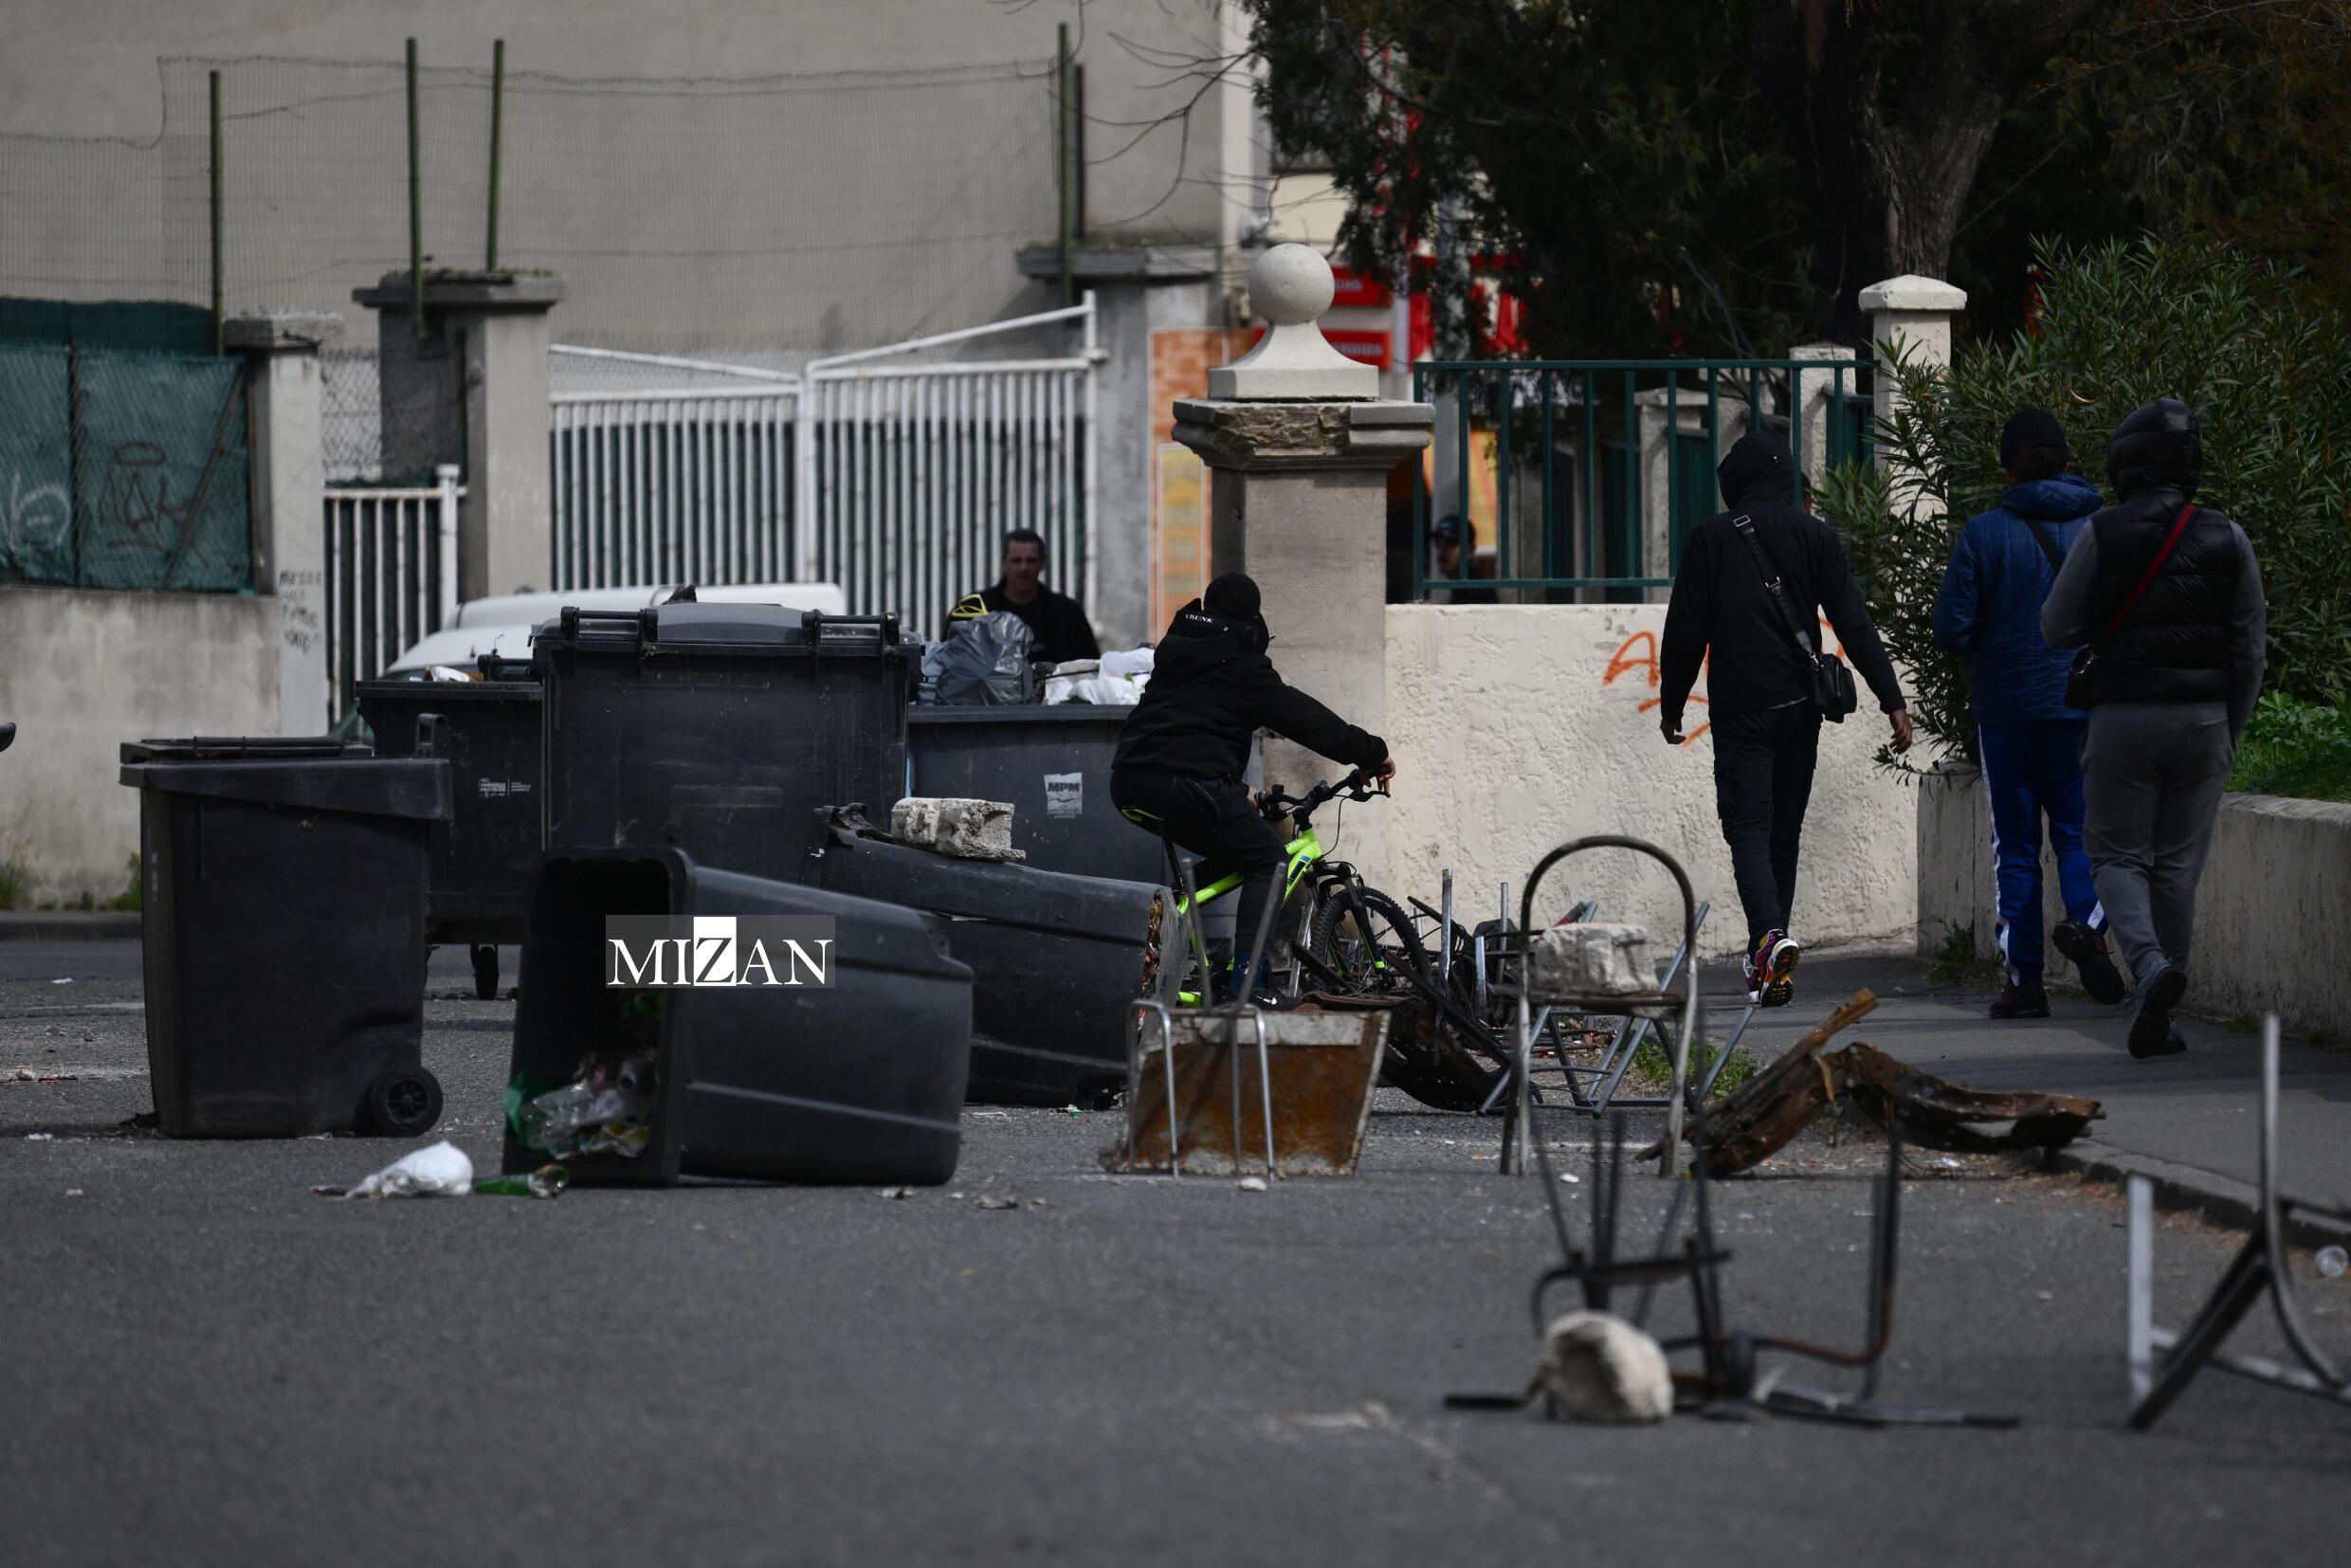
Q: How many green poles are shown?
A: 4